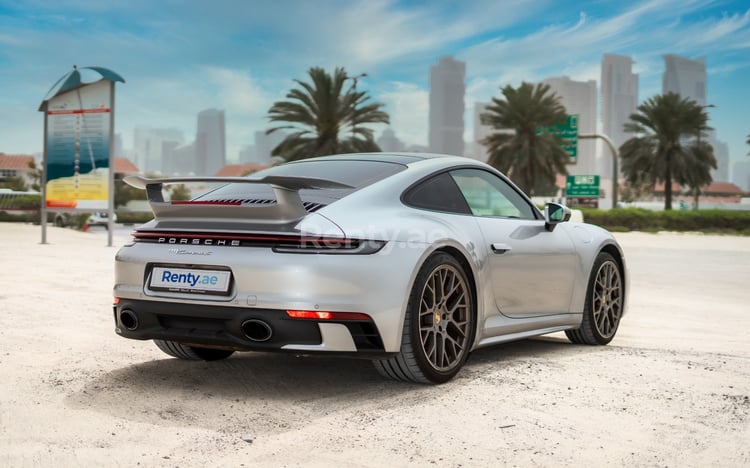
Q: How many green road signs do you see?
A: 2